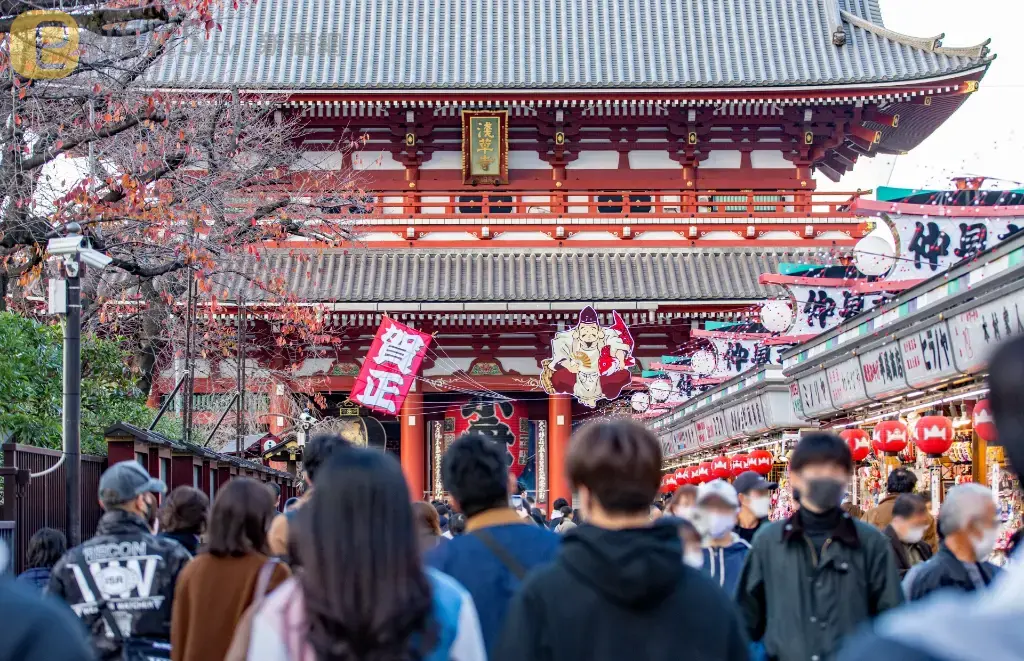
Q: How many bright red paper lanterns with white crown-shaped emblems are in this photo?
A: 11